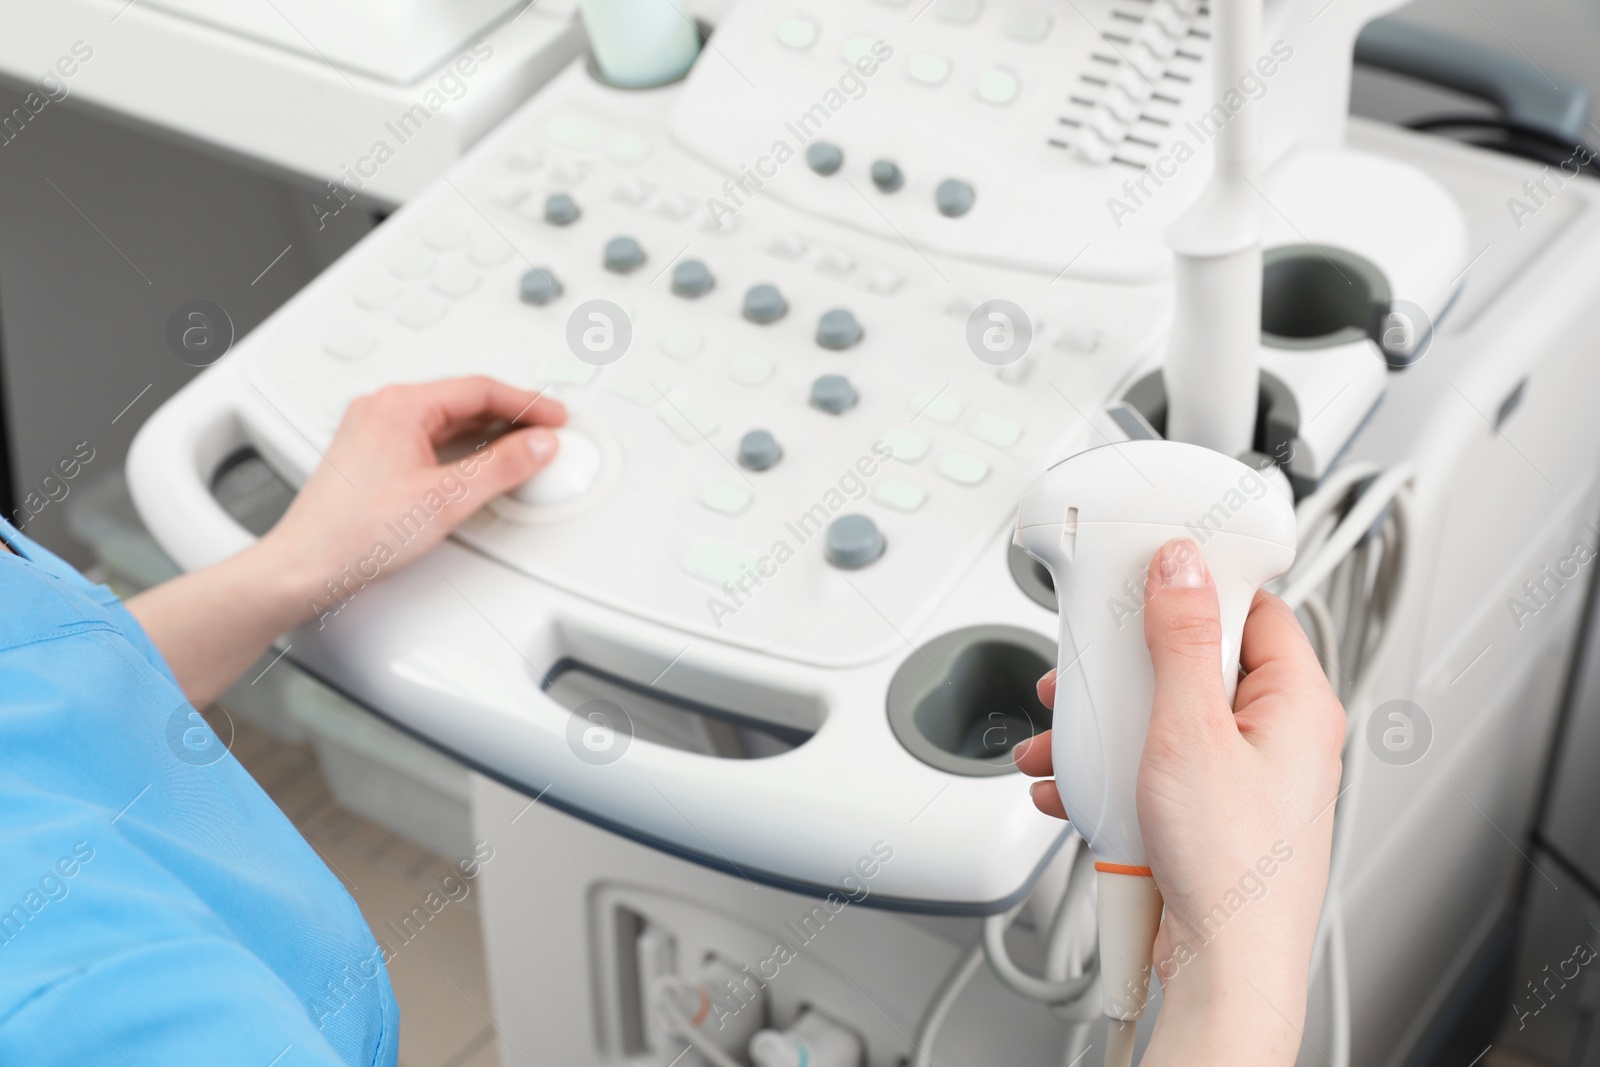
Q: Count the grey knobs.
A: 12